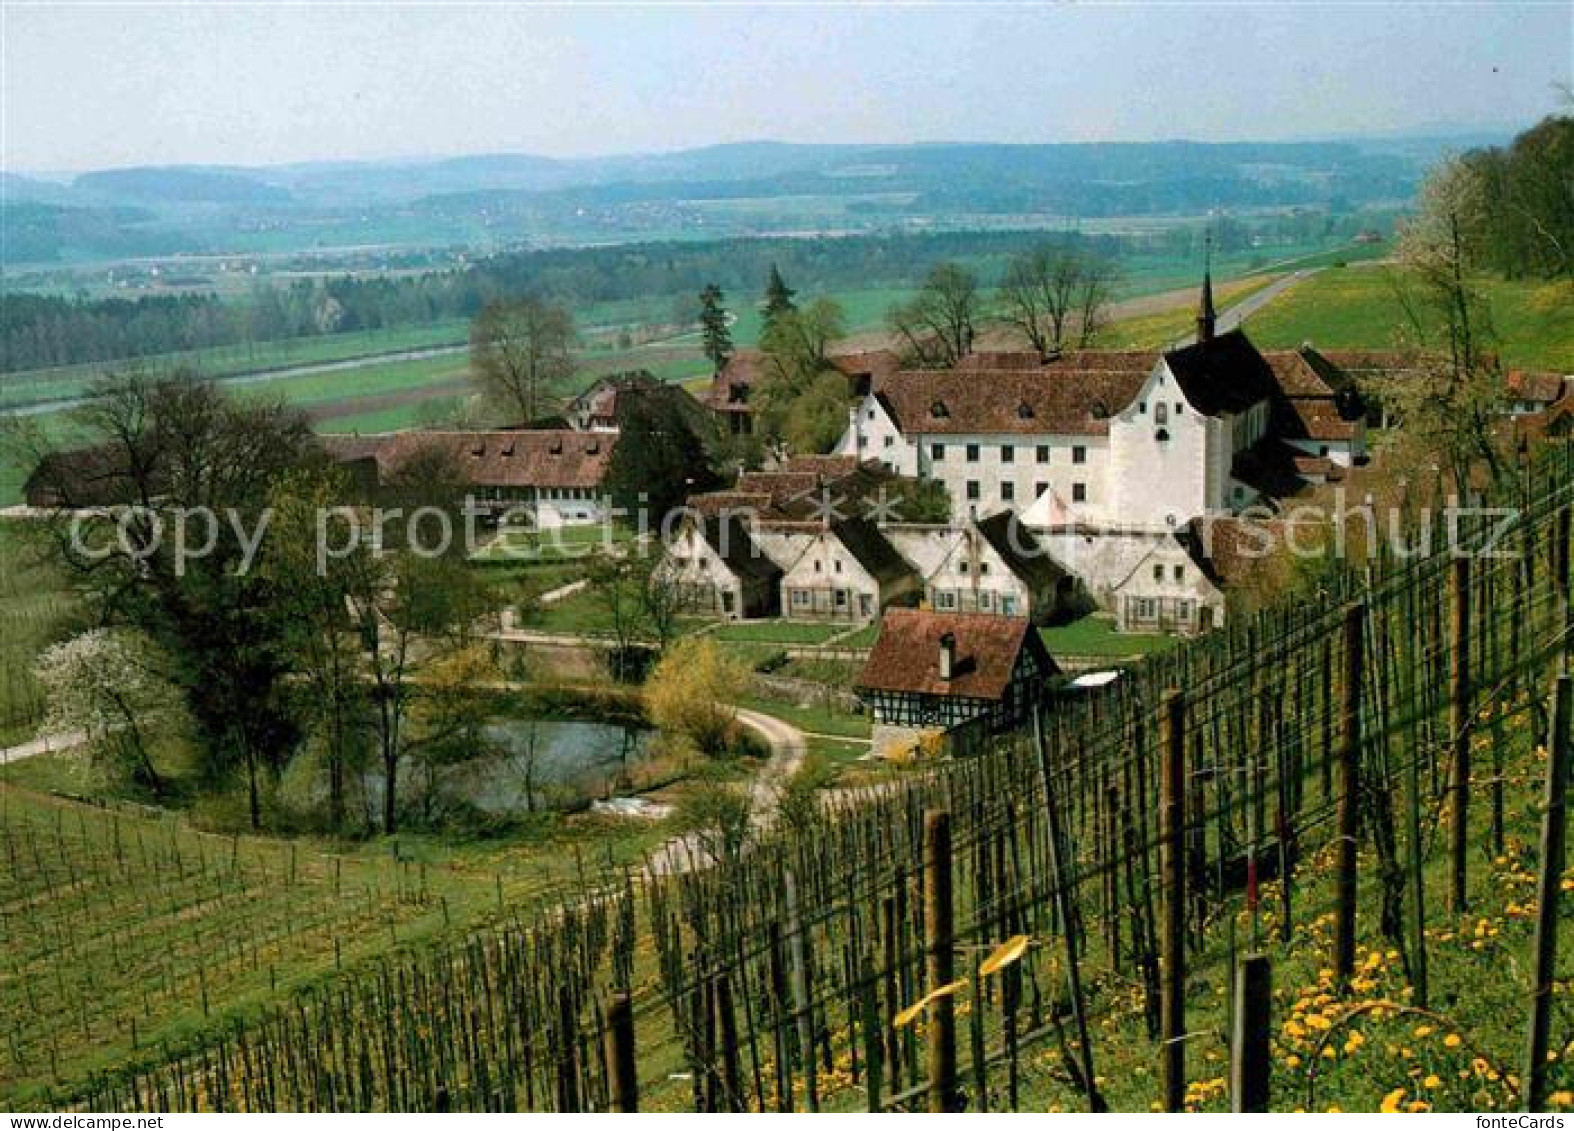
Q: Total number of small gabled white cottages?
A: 4